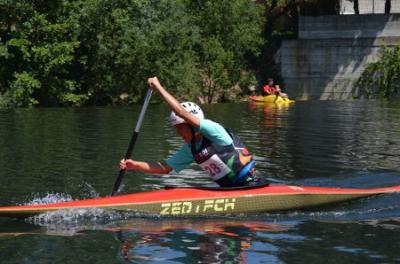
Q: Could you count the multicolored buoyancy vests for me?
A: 1